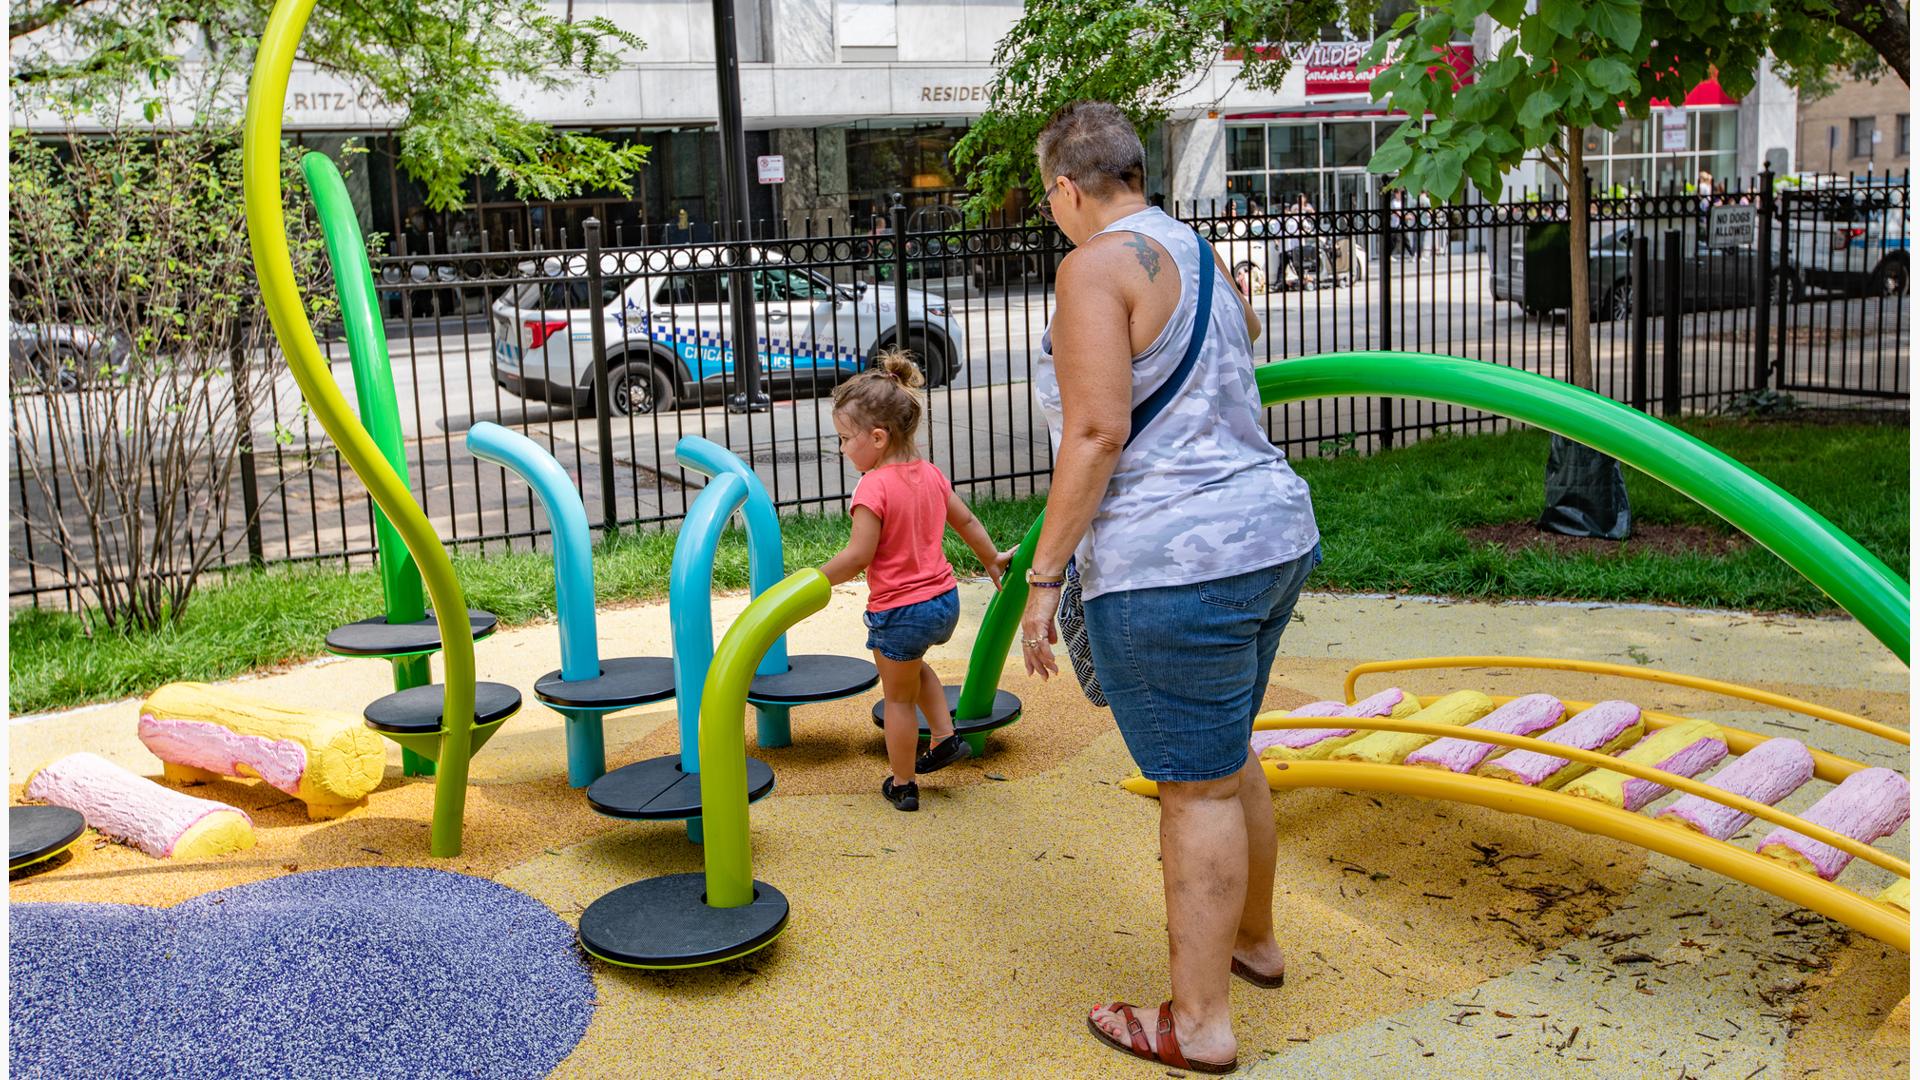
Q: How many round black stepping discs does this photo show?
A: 8